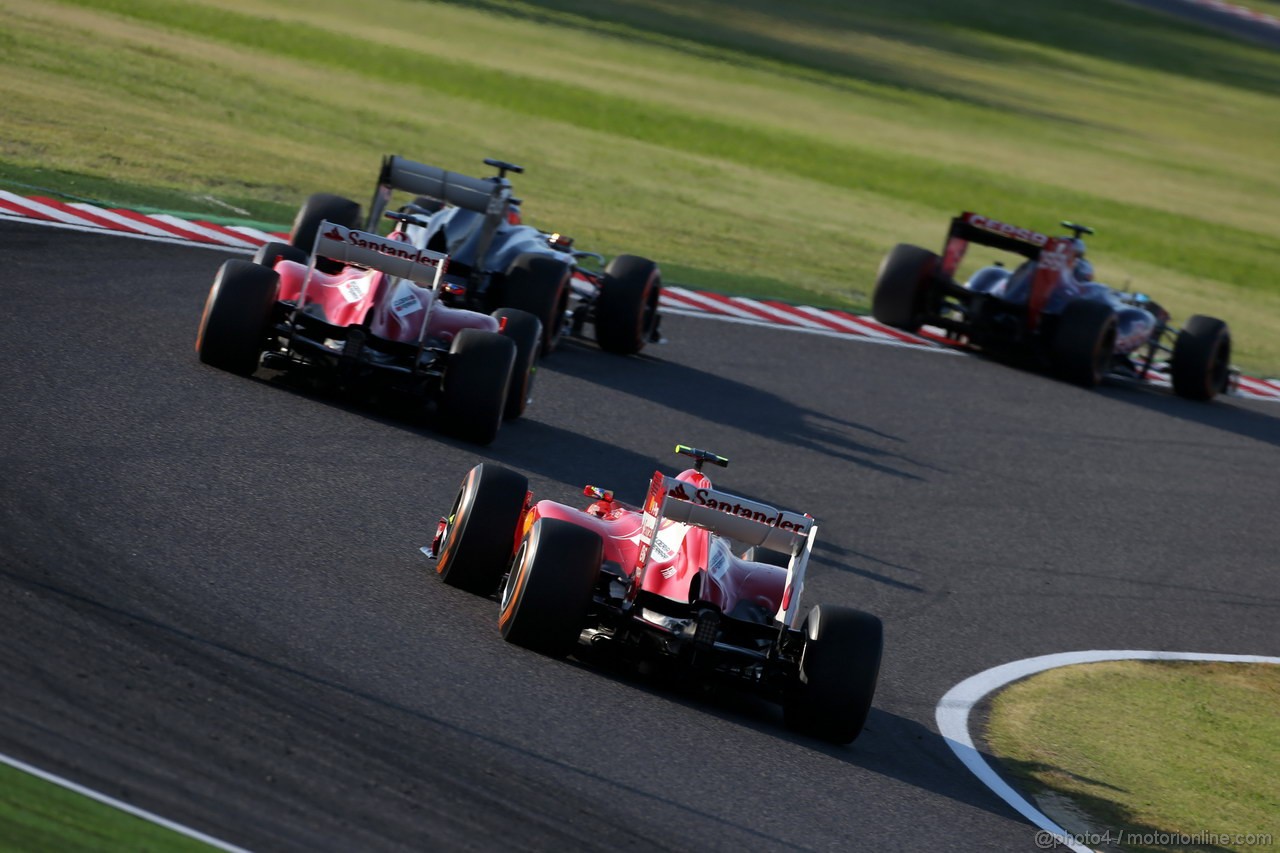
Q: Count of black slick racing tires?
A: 15